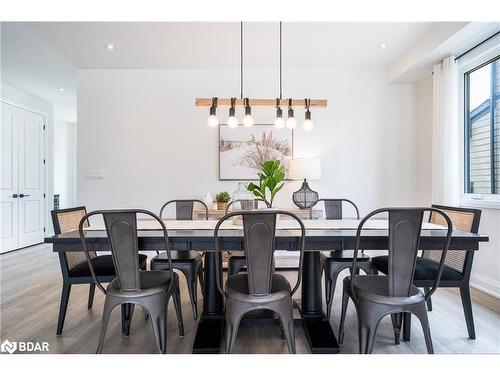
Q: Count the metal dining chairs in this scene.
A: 6